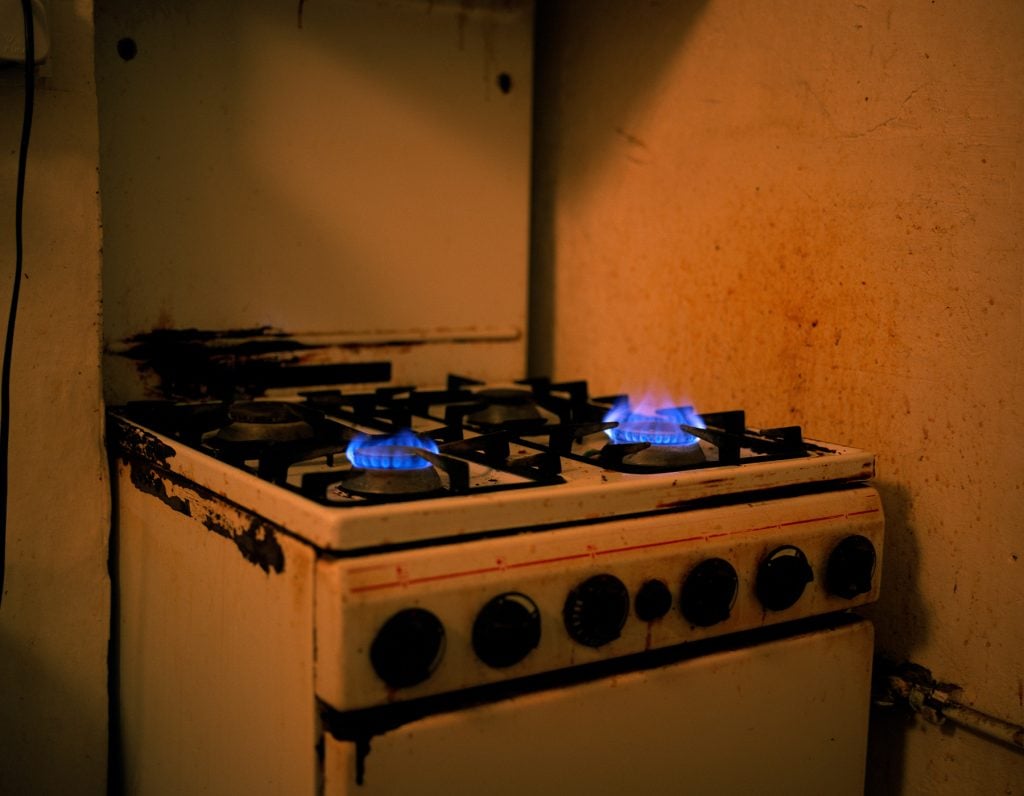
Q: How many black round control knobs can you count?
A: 7